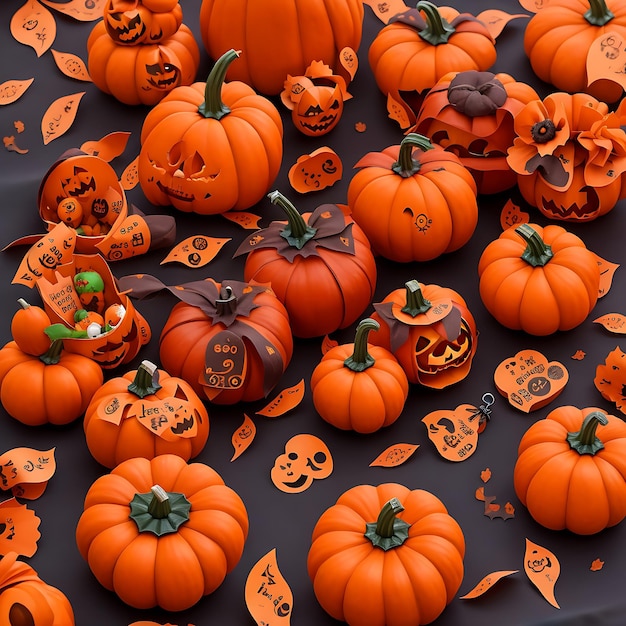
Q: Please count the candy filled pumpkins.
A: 2